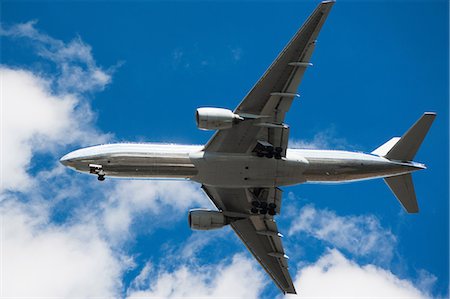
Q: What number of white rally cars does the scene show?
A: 0